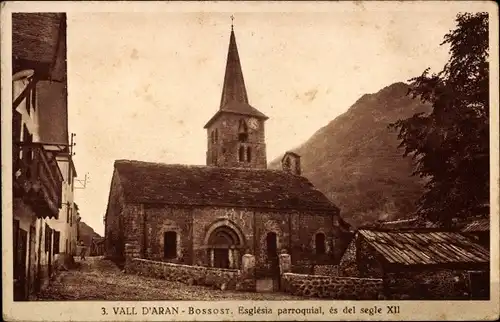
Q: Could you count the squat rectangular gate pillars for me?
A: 2